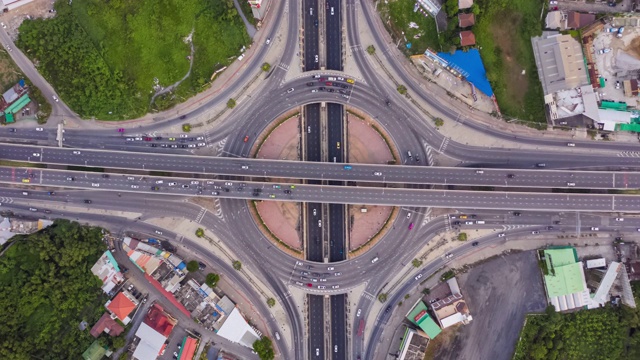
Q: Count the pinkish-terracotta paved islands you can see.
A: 4